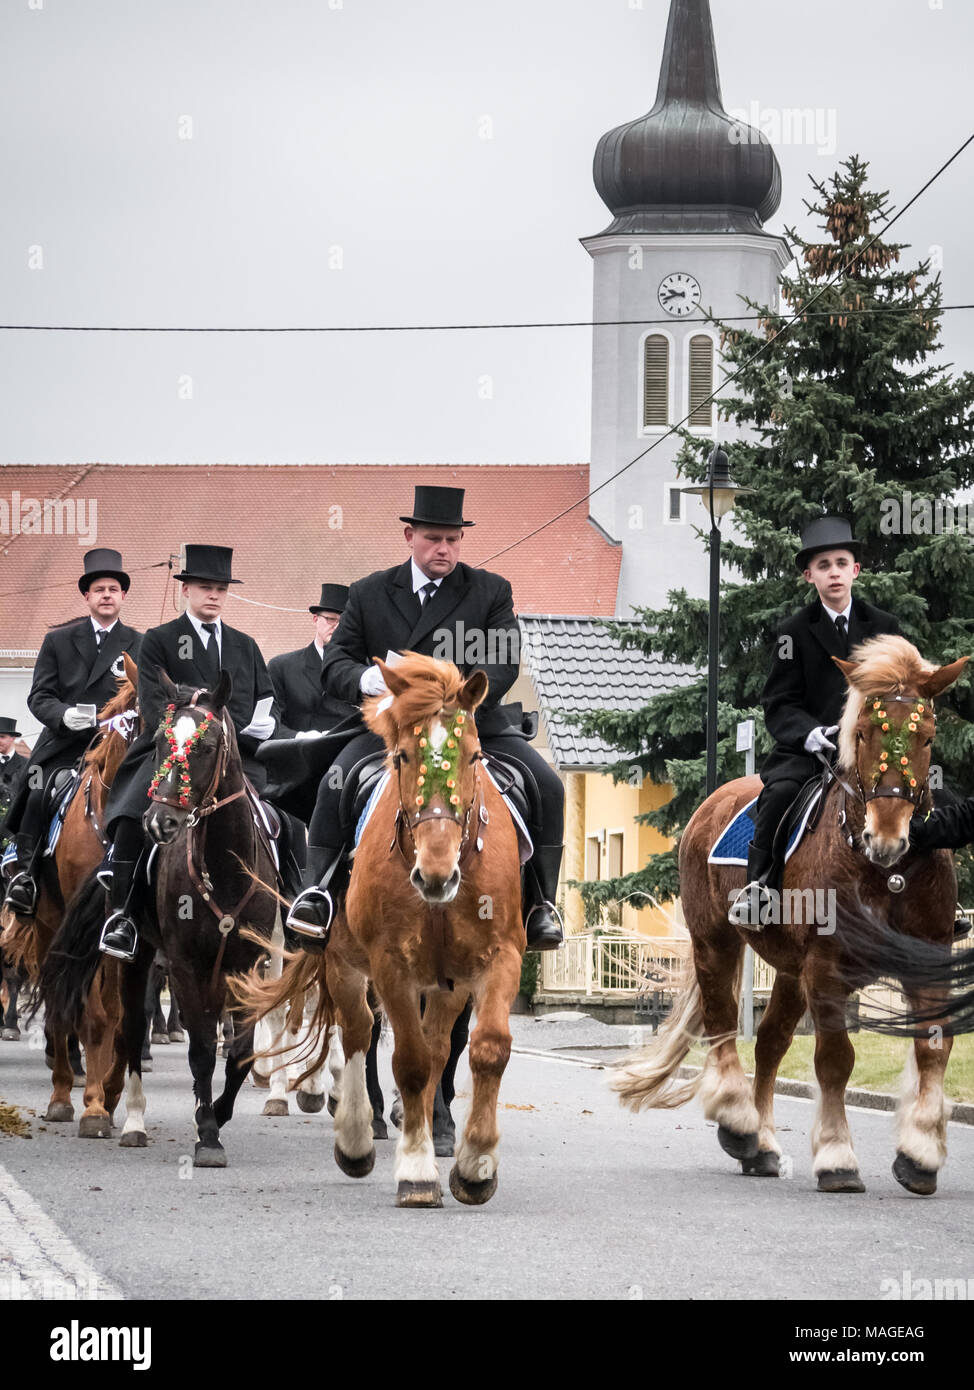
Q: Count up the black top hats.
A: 6